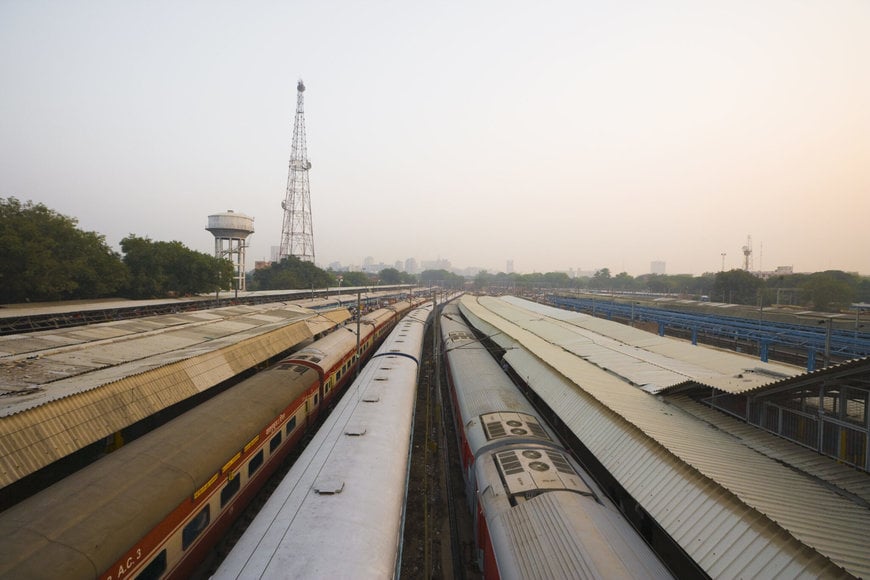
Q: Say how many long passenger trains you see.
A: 3